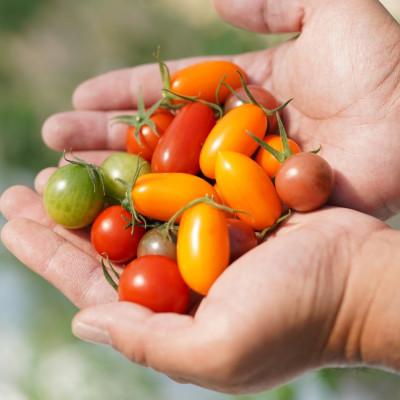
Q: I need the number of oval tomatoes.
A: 6